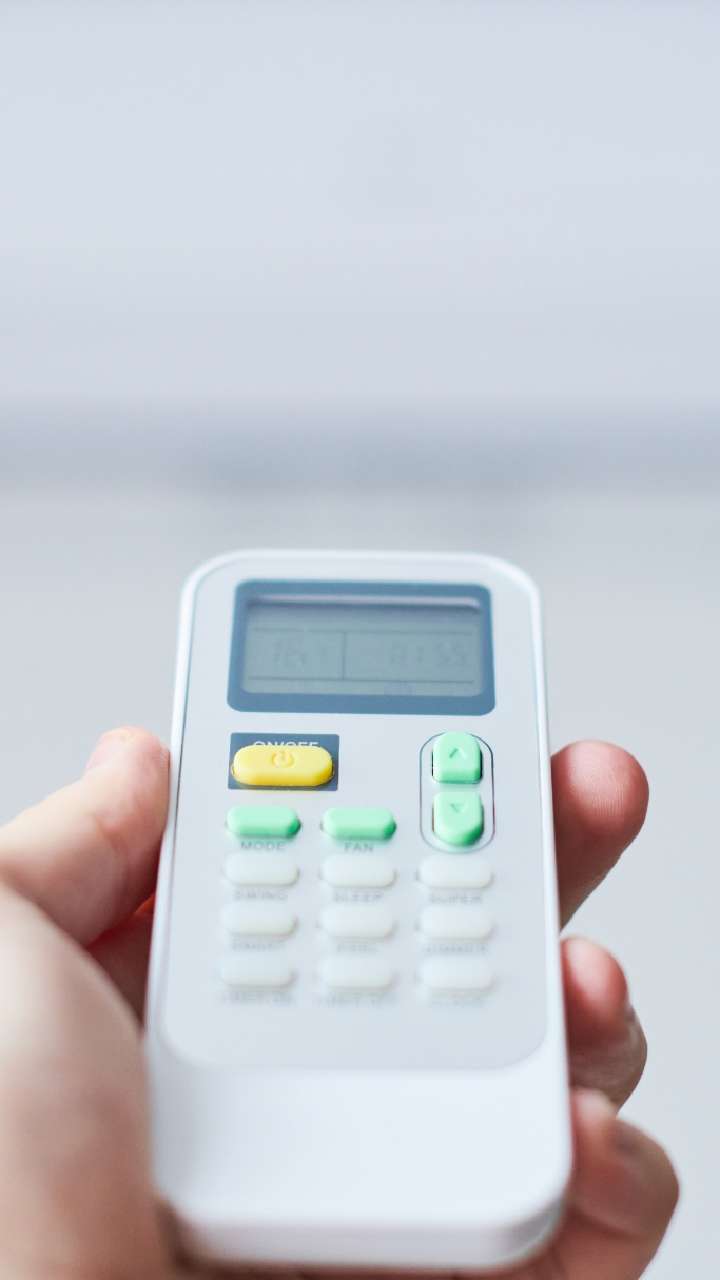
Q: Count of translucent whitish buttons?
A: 9